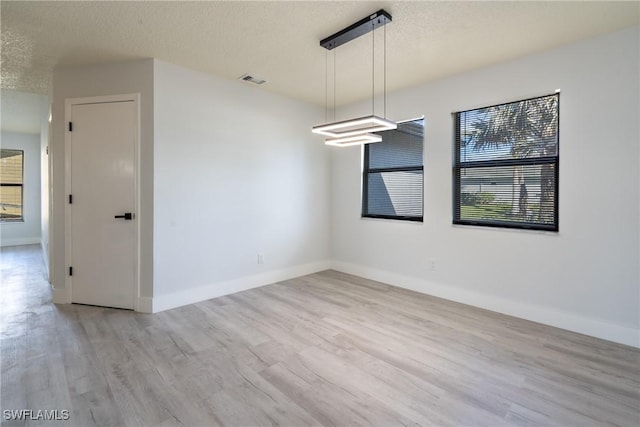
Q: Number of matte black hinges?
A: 3